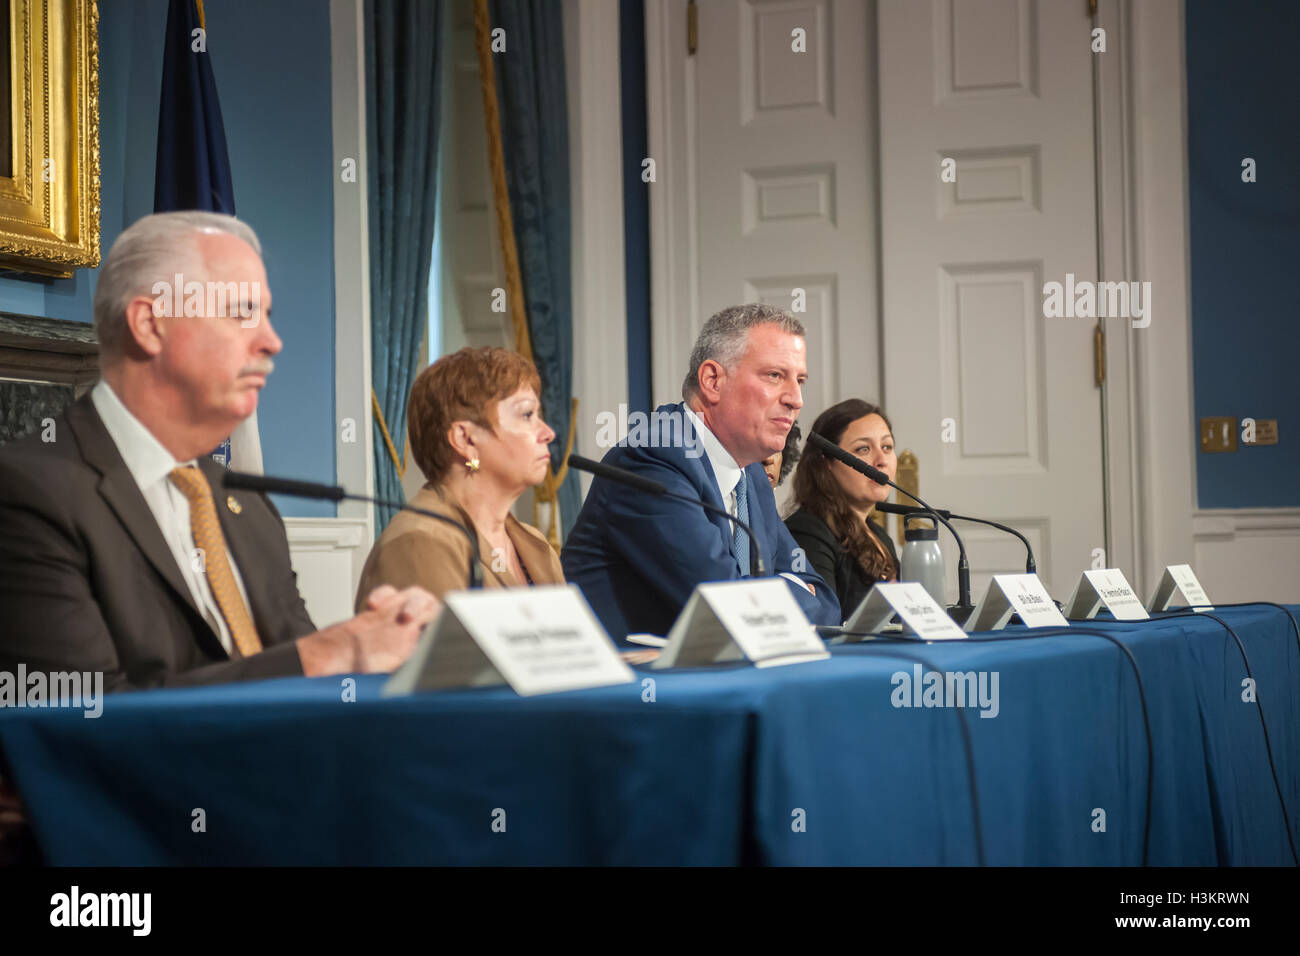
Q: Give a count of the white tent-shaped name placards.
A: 6